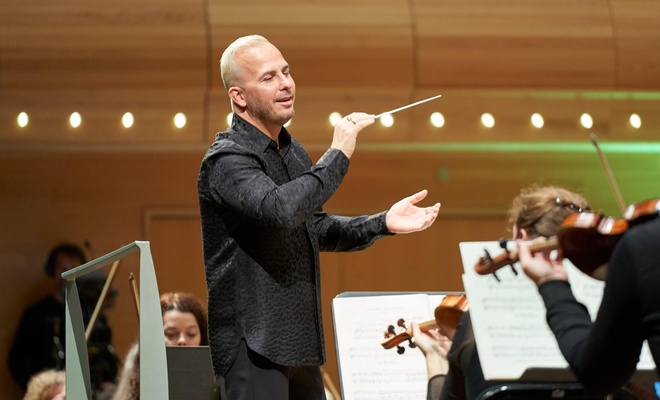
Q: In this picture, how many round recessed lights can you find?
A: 13